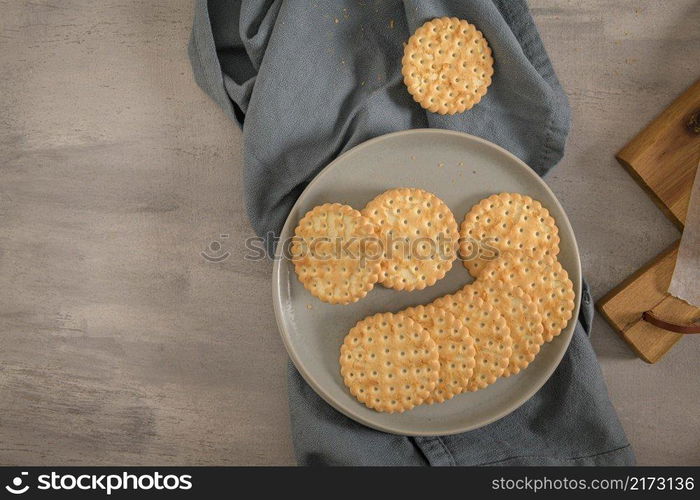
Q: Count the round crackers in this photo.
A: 9